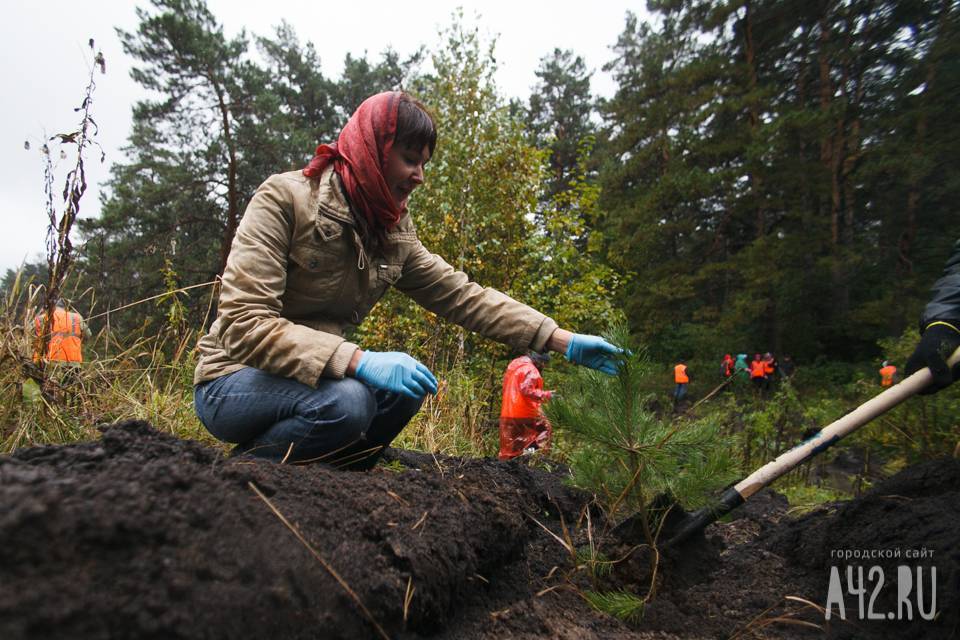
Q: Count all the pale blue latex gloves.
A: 2